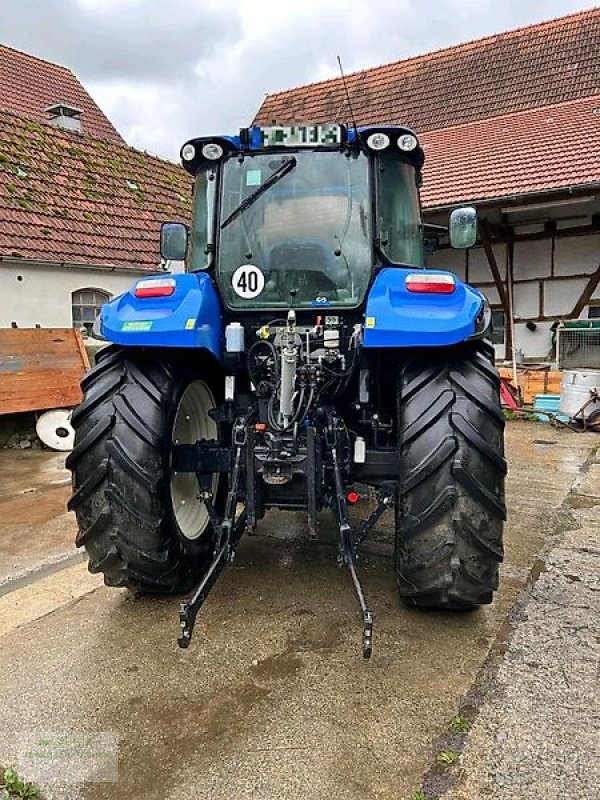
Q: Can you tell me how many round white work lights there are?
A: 4